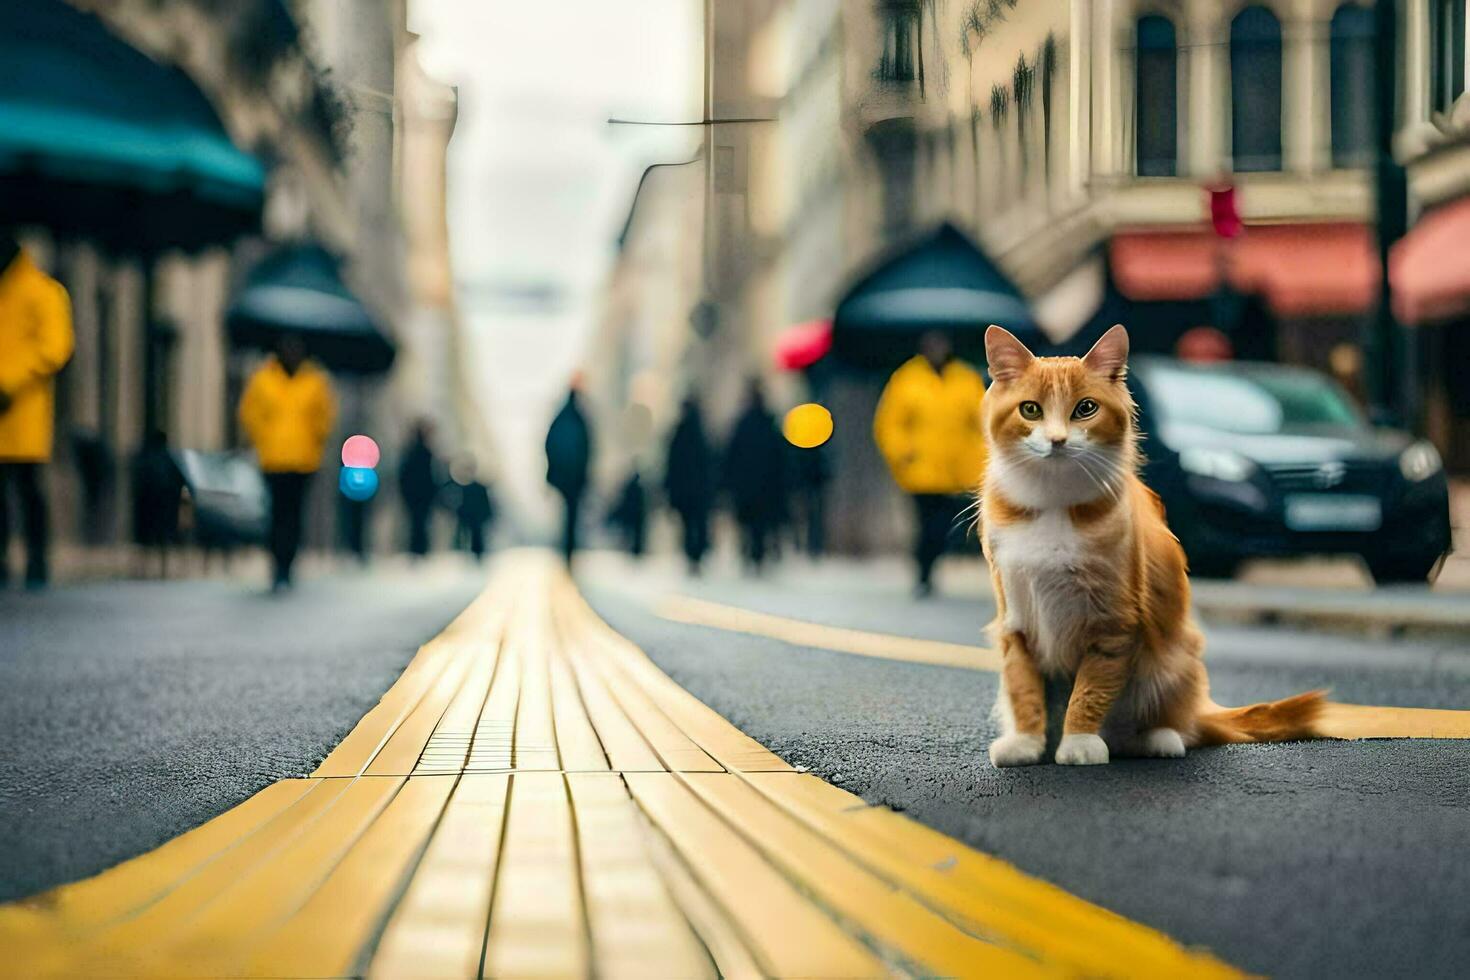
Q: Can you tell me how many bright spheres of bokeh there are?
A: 3